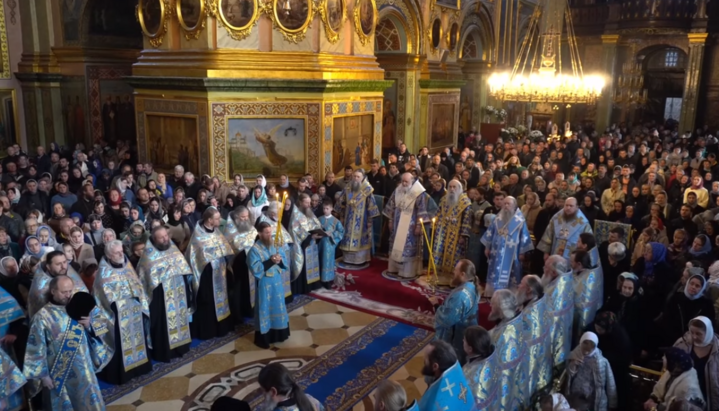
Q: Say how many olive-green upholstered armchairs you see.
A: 0